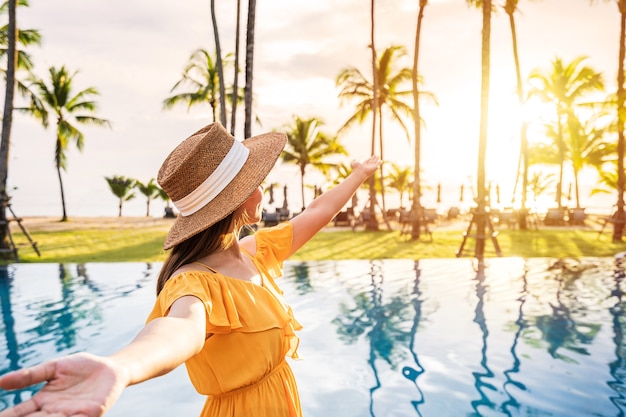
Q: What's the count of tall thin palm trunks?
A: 9